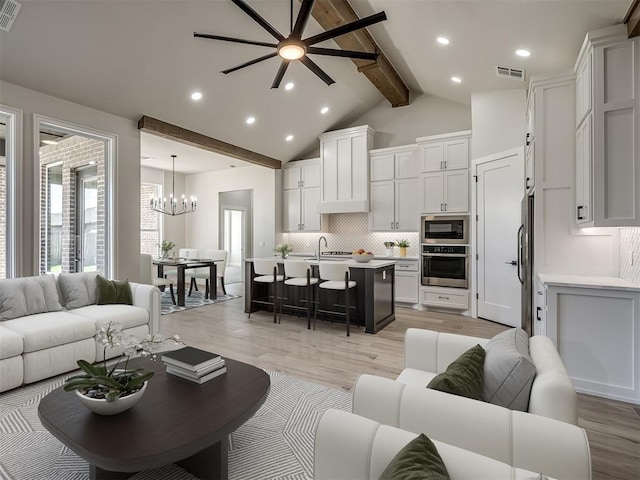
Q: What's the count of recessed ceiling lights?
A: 8